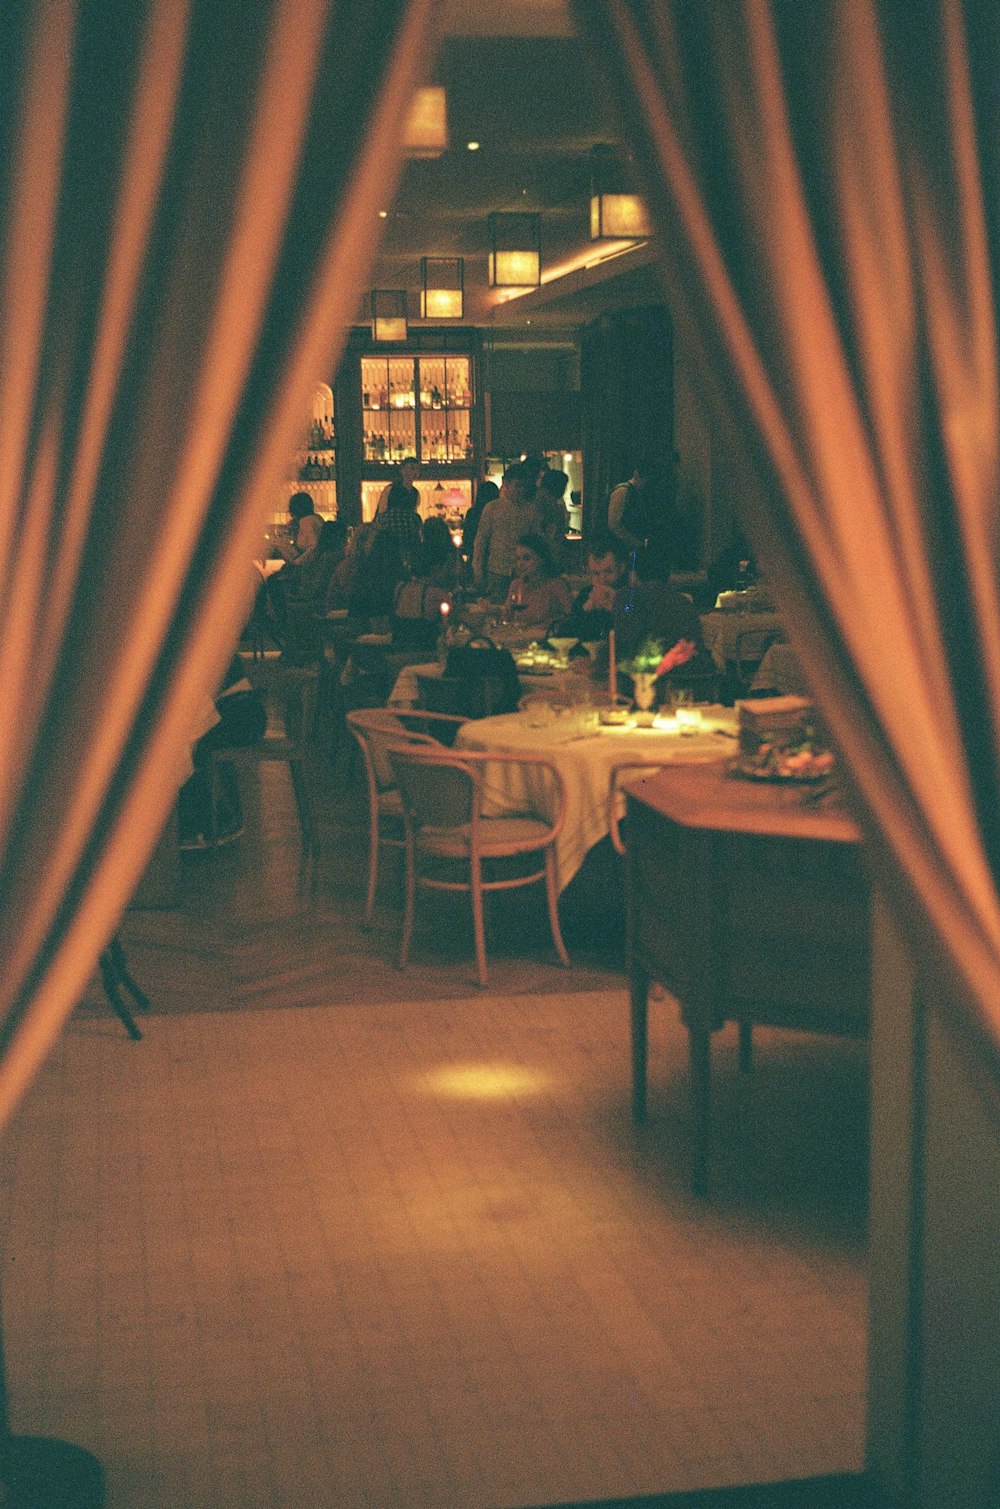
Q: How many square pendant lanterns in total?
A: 5